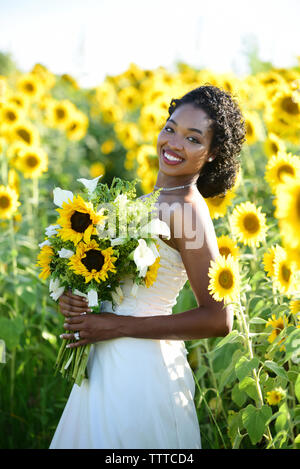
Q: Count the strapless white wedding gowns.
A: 1